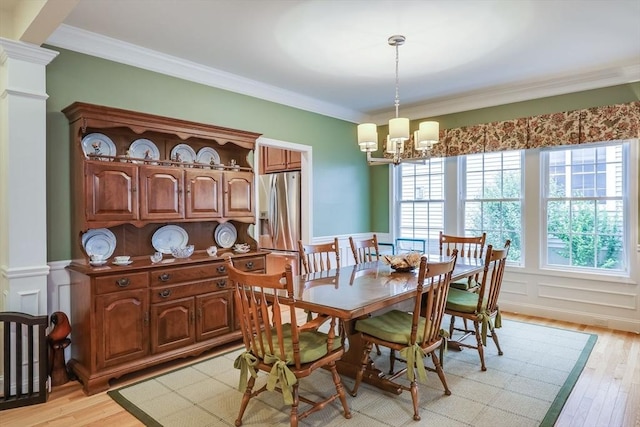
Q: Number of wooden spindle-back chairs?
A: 6